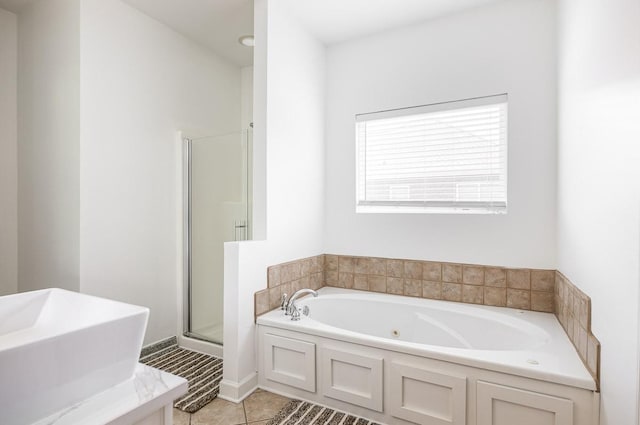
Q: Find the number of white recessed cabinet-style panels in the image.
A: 4